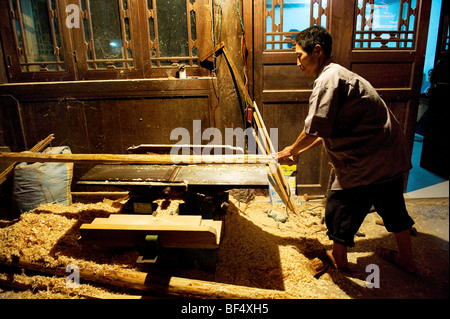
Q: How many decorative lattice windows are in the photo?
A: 5